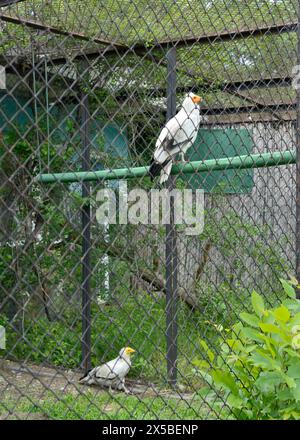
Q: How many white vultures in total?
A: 2